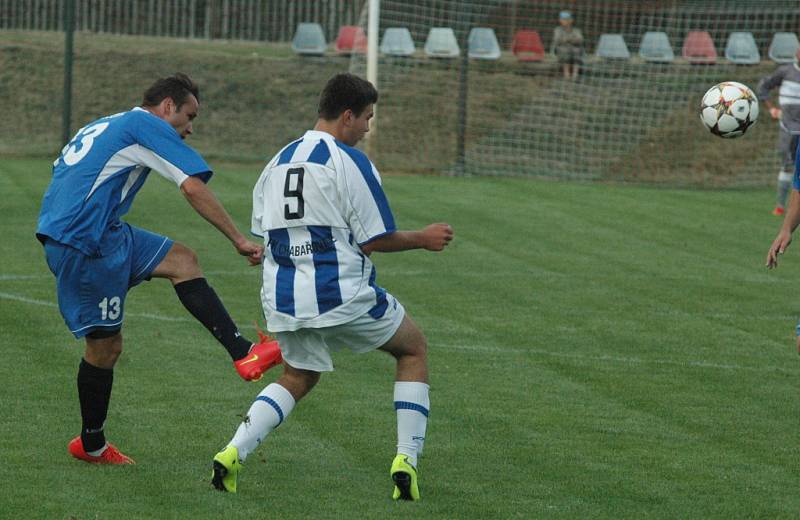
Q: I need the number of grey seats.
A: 8